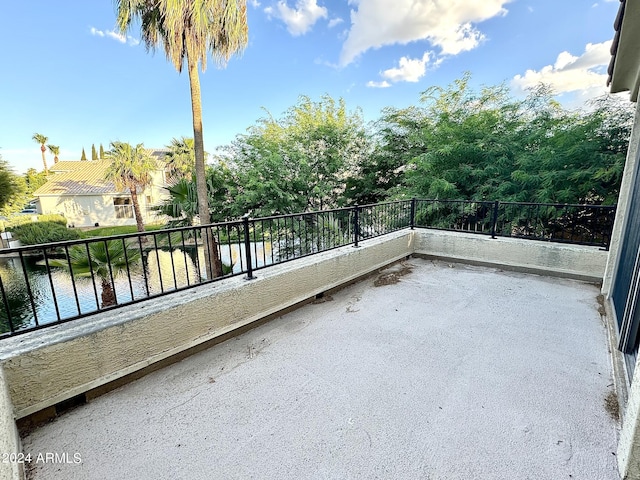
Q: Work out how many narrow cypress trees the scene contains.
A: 3